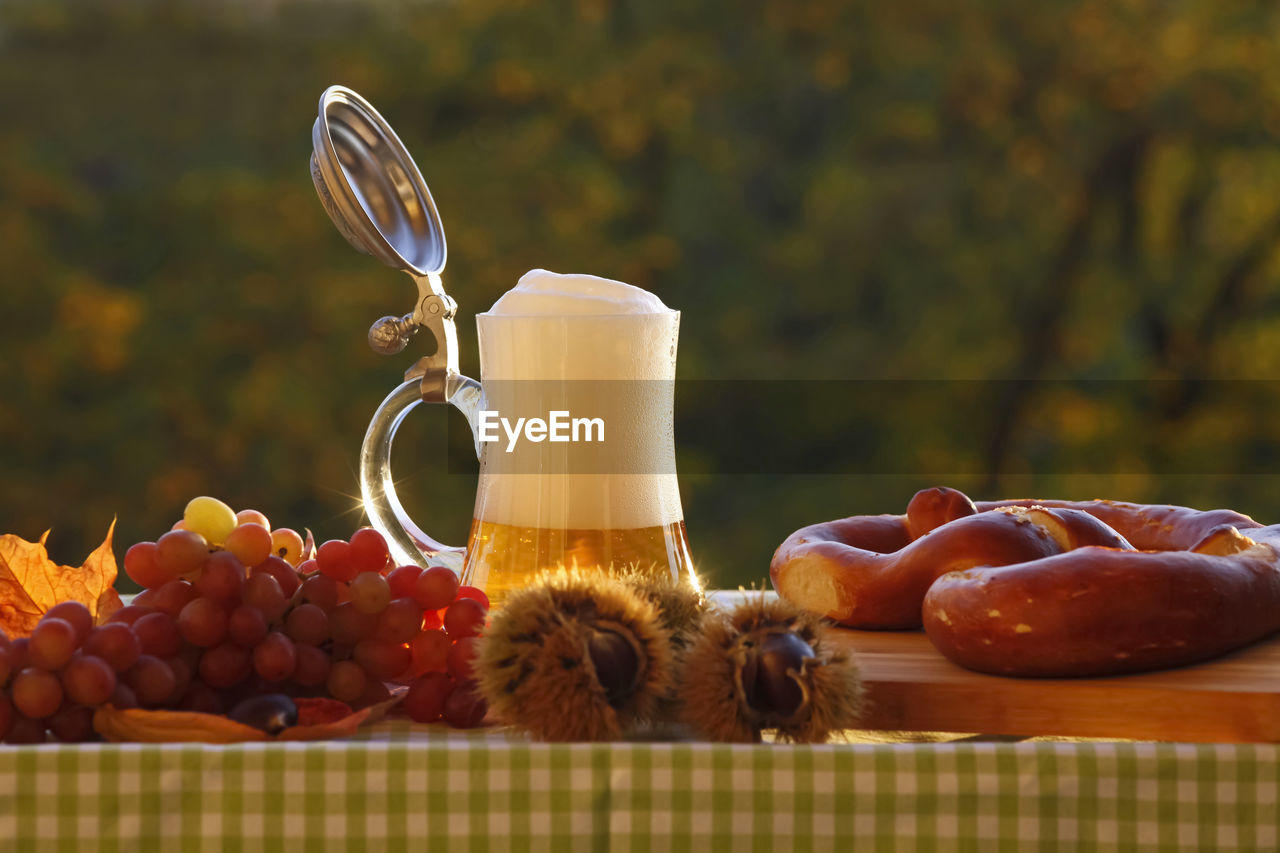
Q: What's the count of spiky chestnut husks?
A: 3